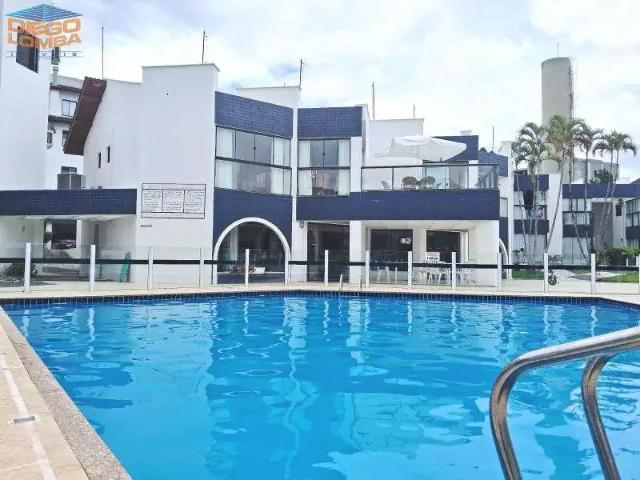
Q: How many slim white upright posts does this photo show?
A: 14